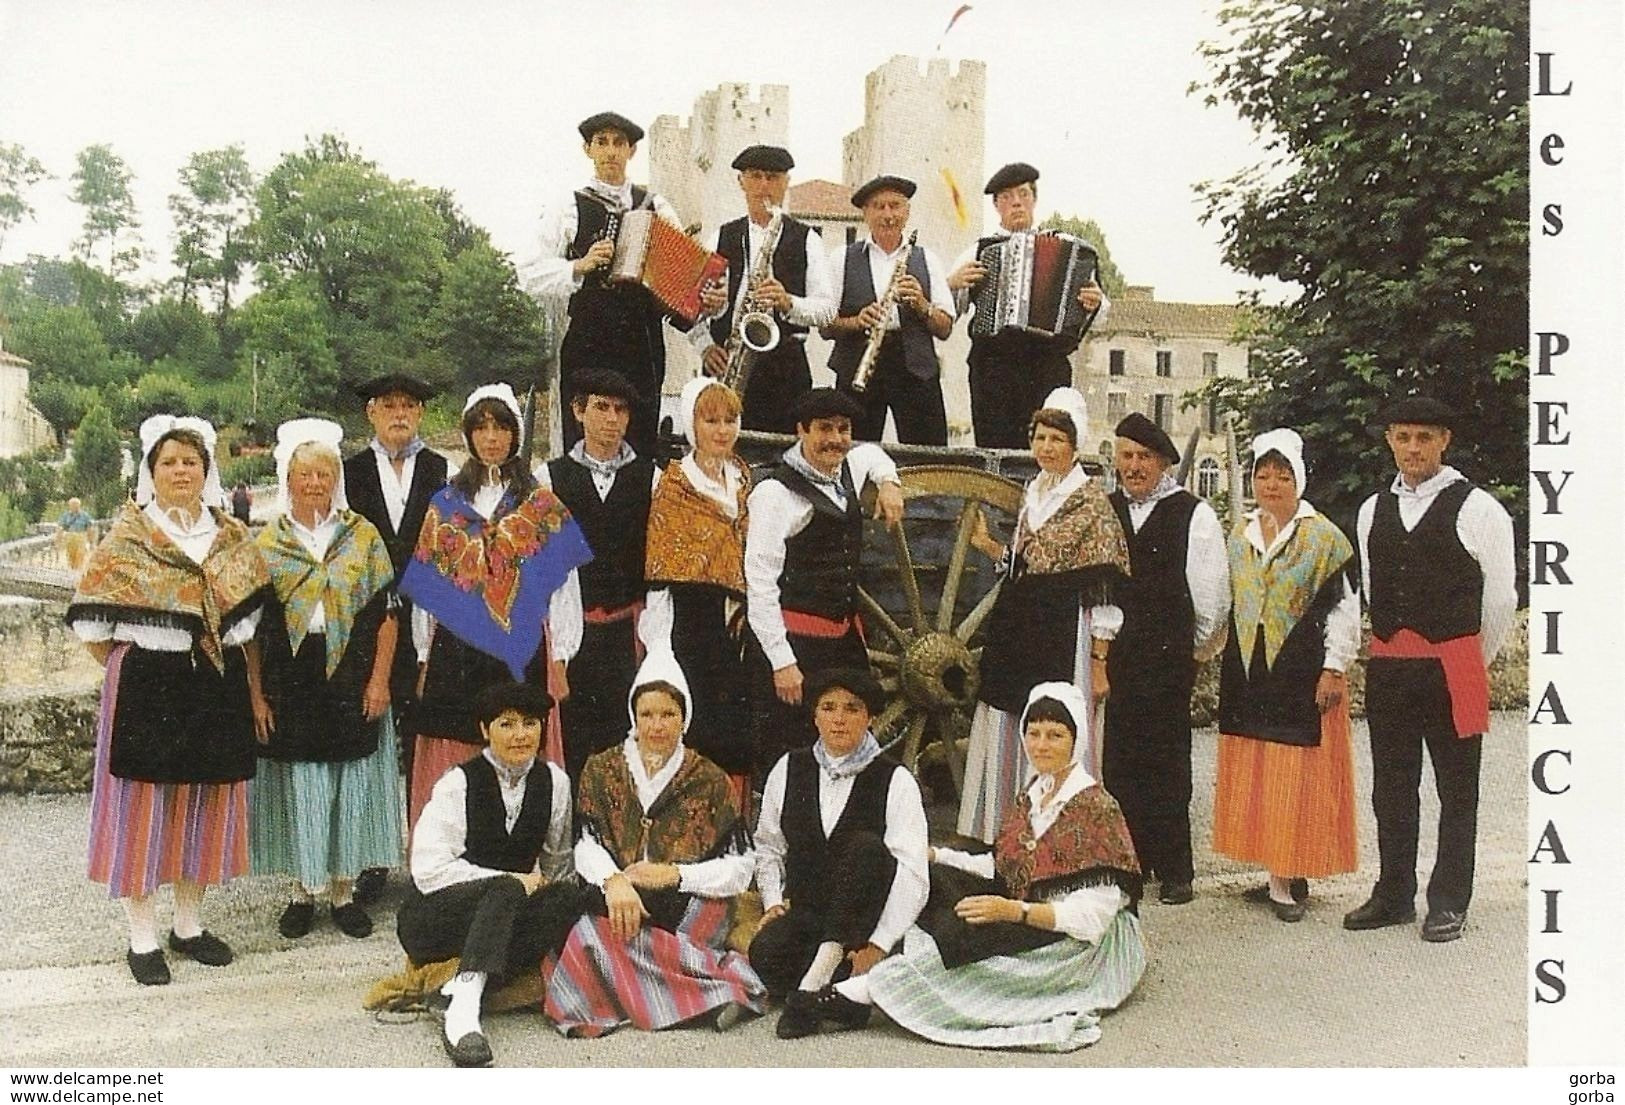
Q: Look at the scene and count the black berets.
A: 11